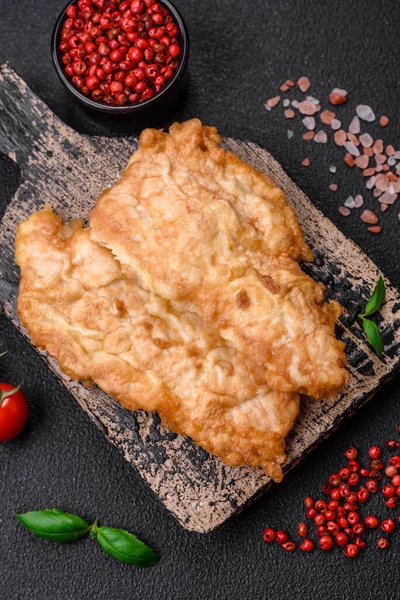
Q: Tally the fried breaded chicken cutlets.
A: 2